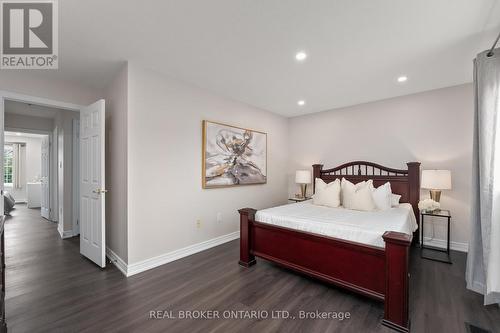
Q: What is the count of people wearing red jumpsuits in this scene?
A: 0